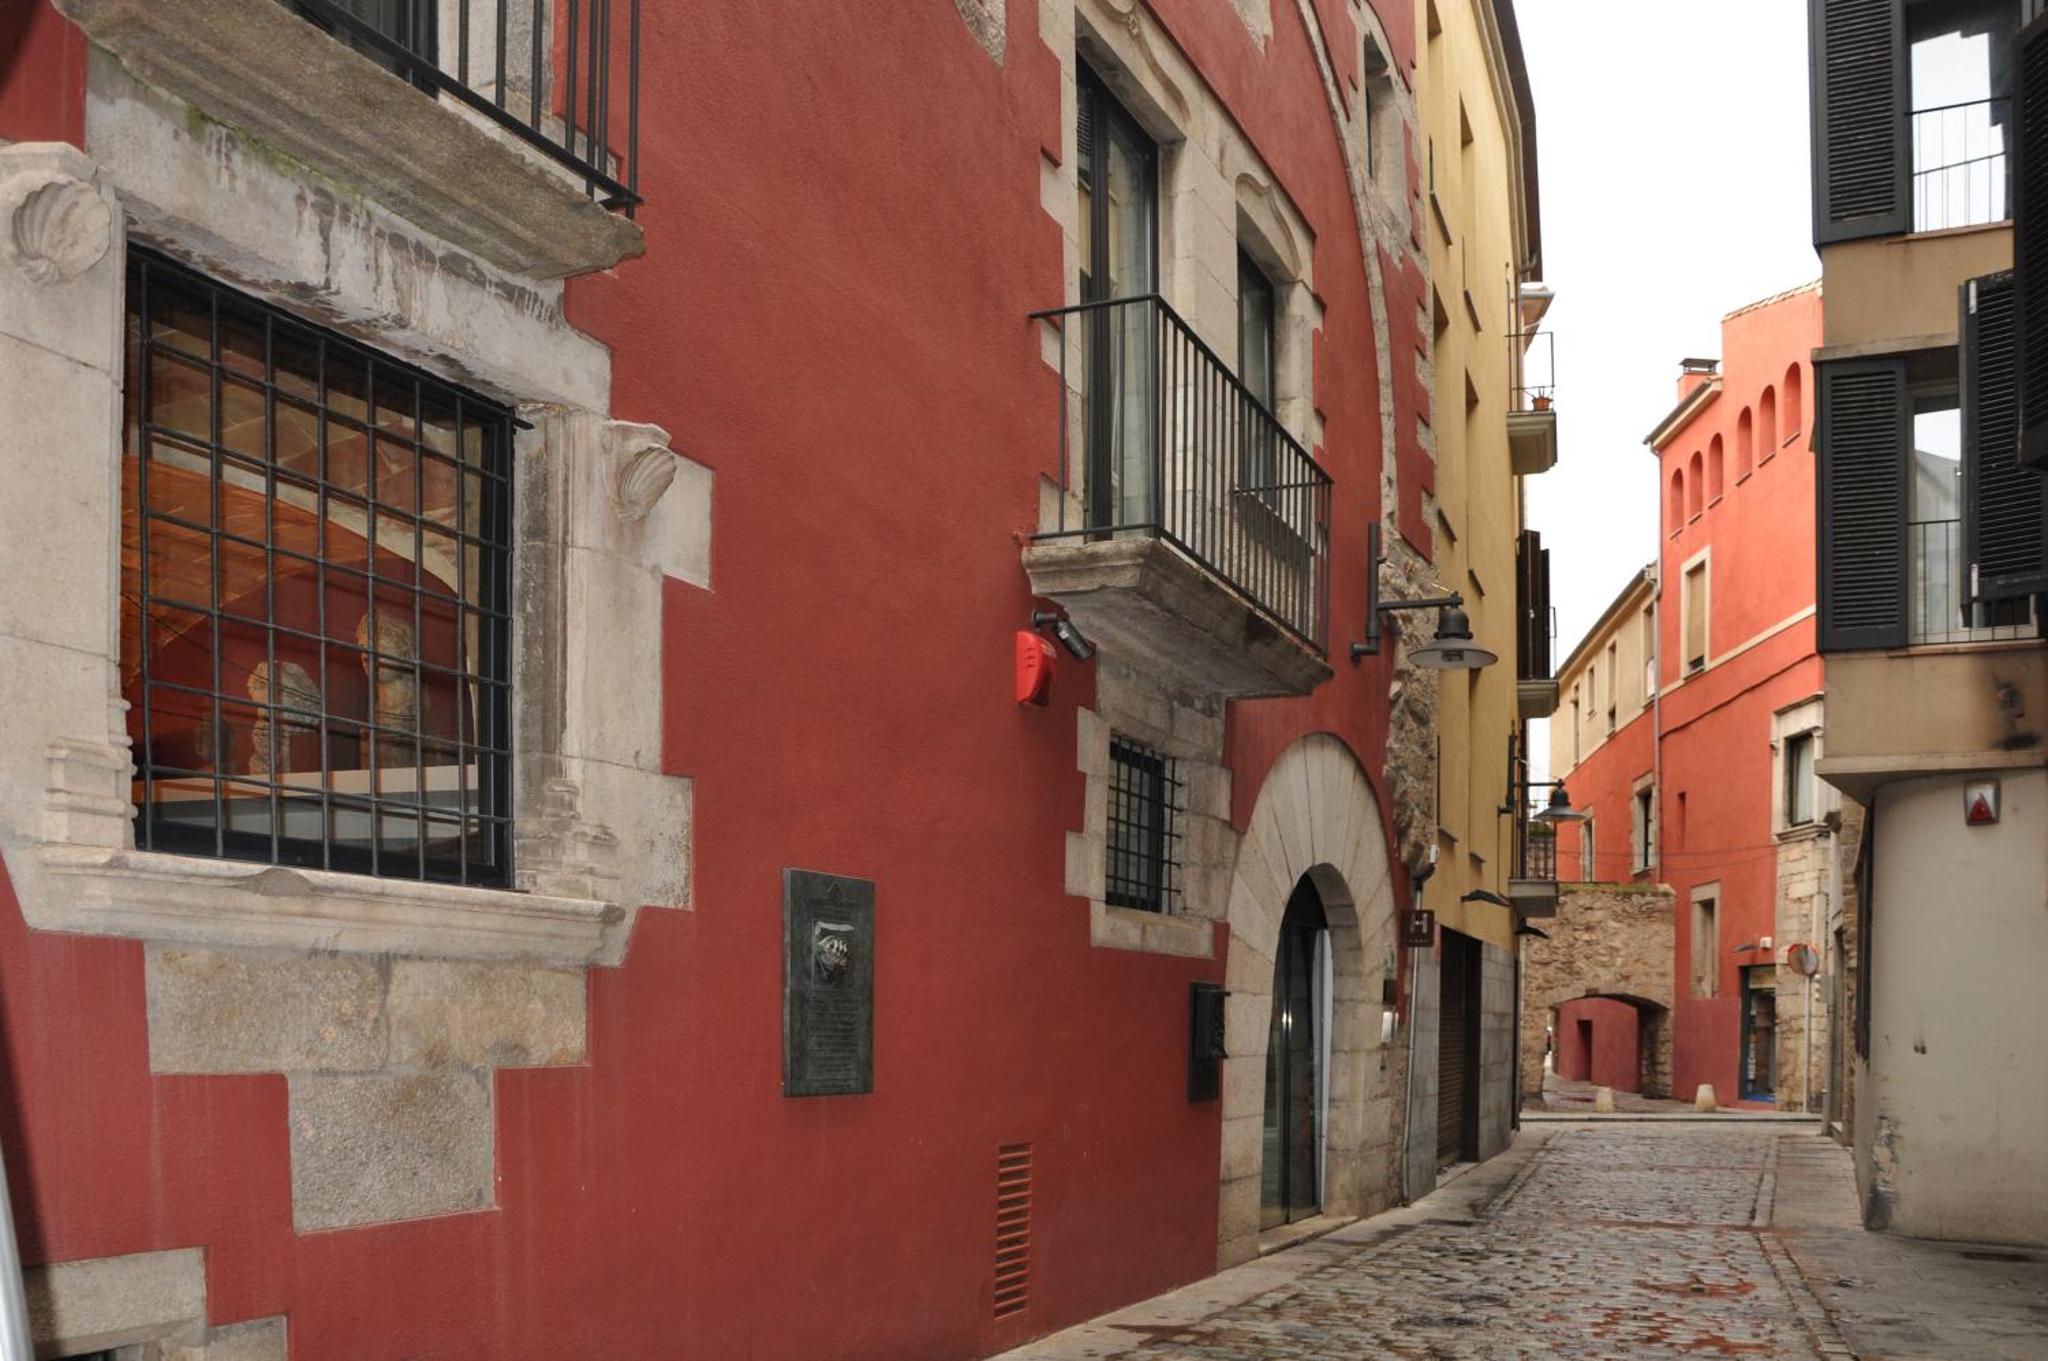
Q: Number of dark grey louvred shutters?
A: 4